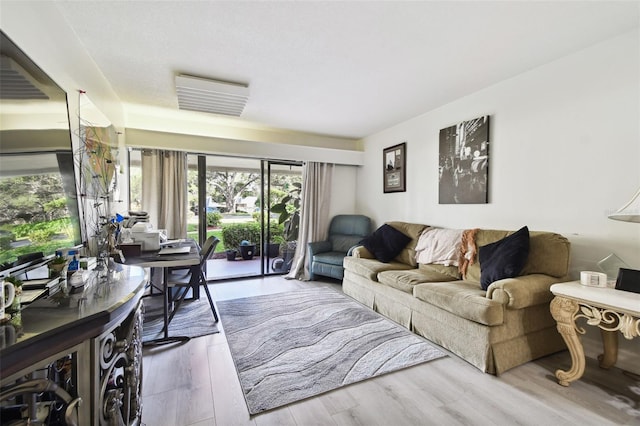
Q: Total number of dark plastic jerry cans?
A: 0